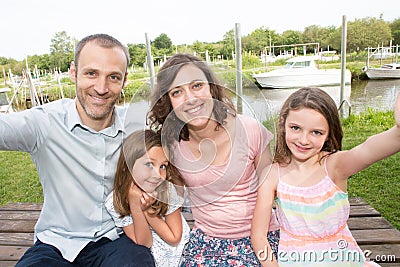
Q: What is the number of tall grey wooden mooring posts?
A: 3